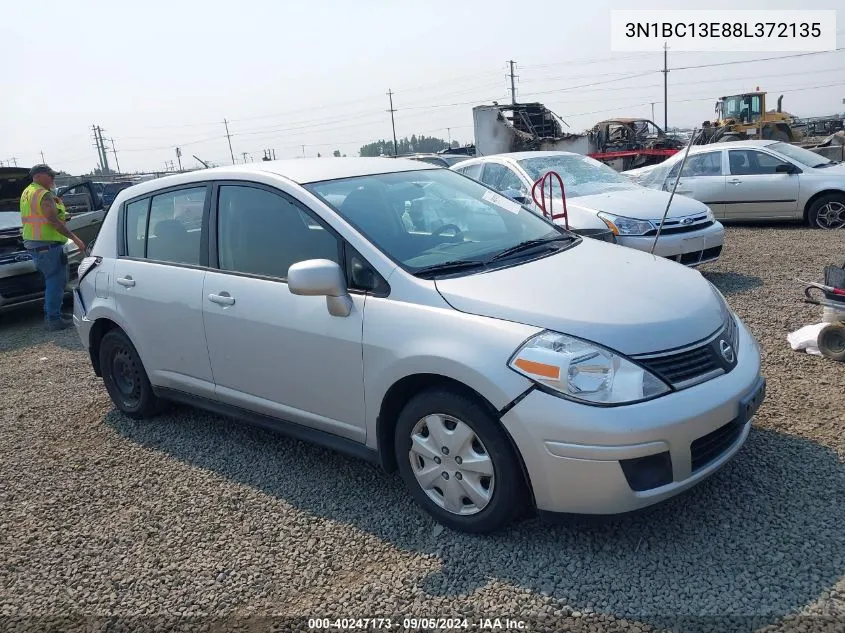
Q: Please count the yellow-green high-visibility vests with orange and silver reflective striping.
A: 1